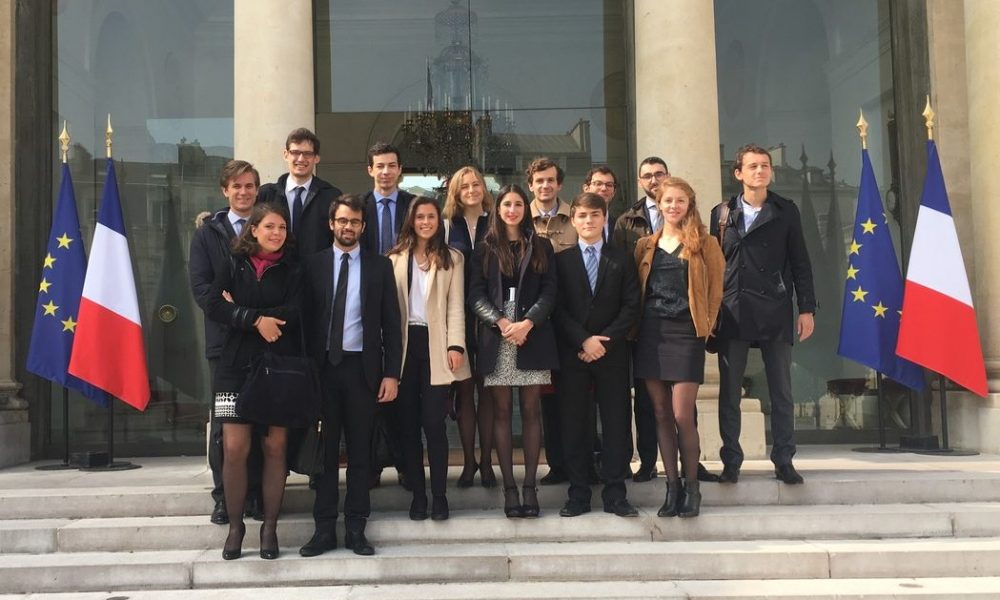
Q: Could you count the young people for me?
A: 14